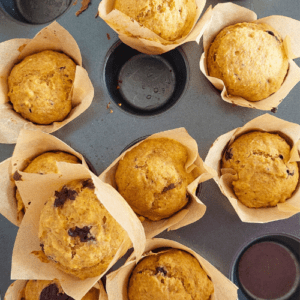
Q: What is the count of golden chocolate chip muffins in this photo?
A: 9